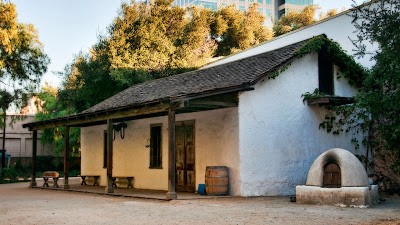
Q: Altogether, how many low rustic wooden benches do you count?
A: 3